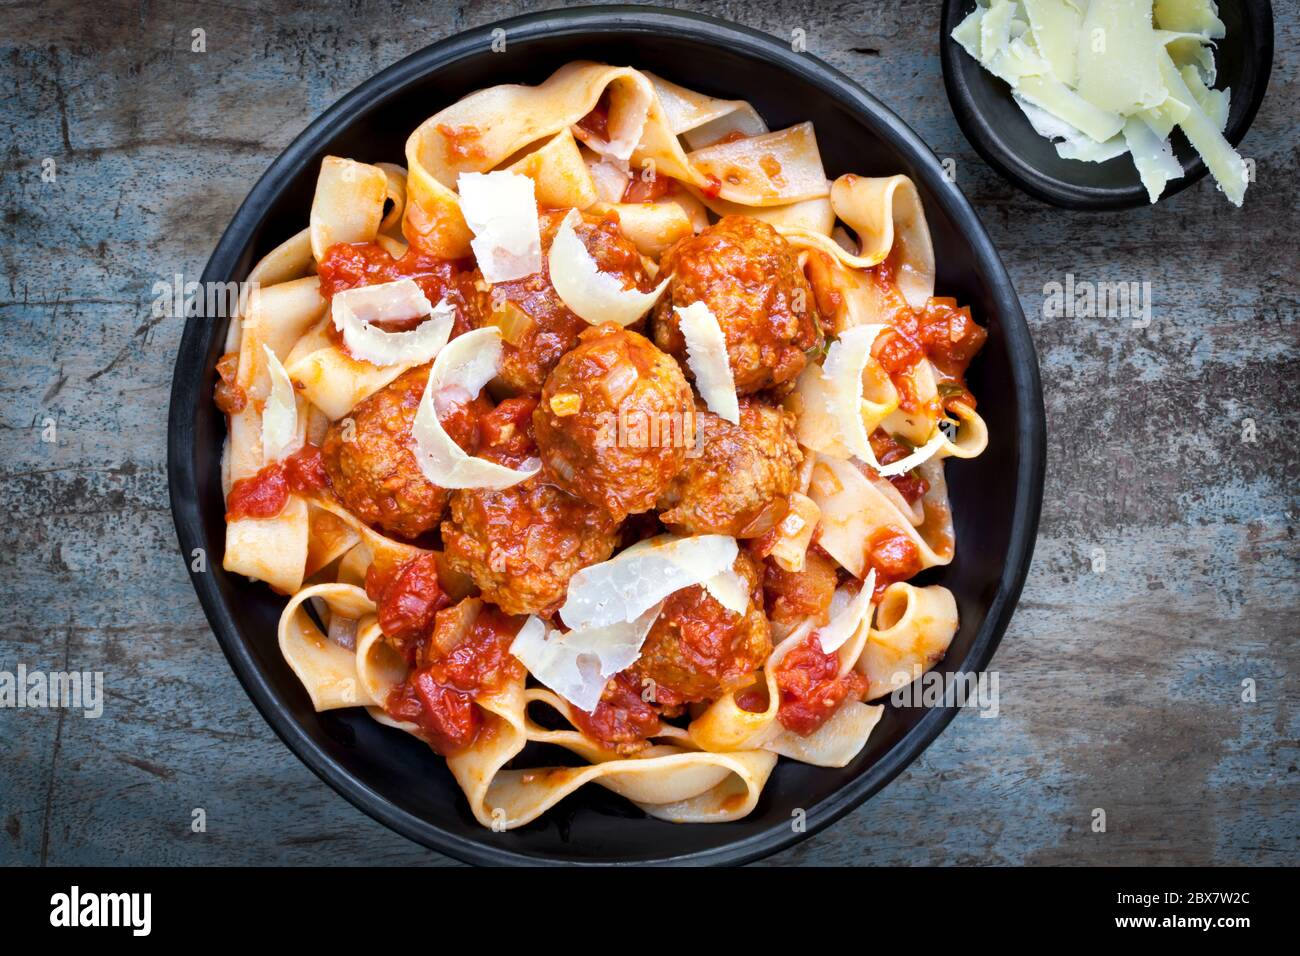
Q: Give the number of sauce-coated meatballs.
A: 7